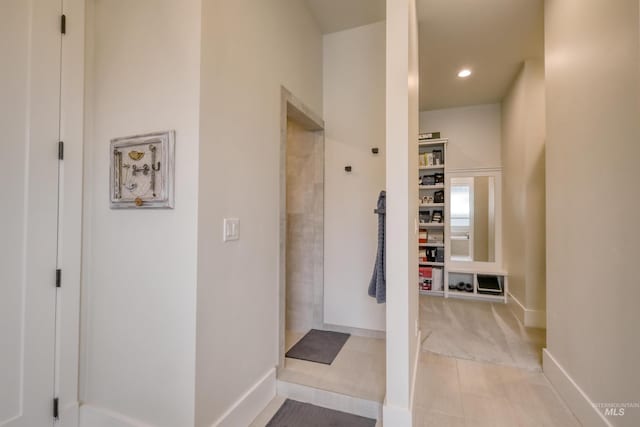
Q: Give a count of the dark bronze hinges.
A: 4